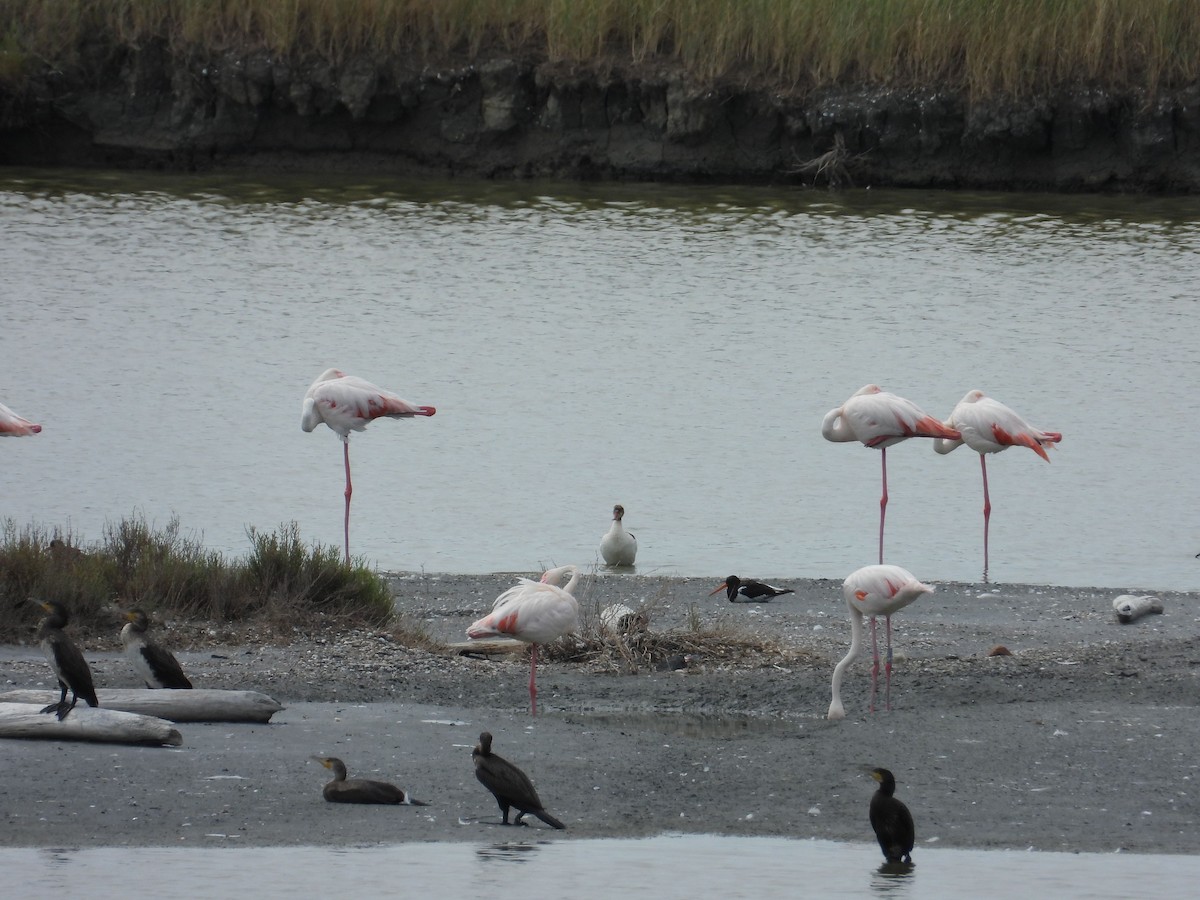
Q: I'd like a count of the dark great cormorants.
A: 5